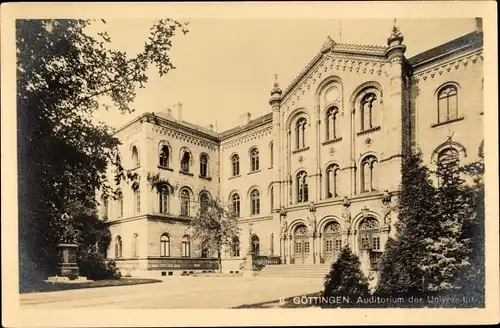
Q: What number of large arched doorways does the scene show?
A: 3